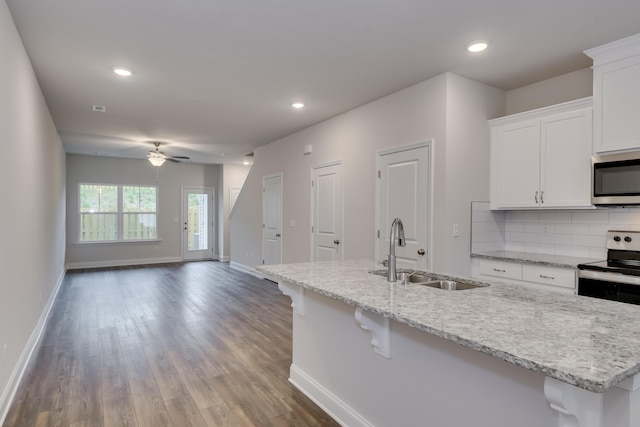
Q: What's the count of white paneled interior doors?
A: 3